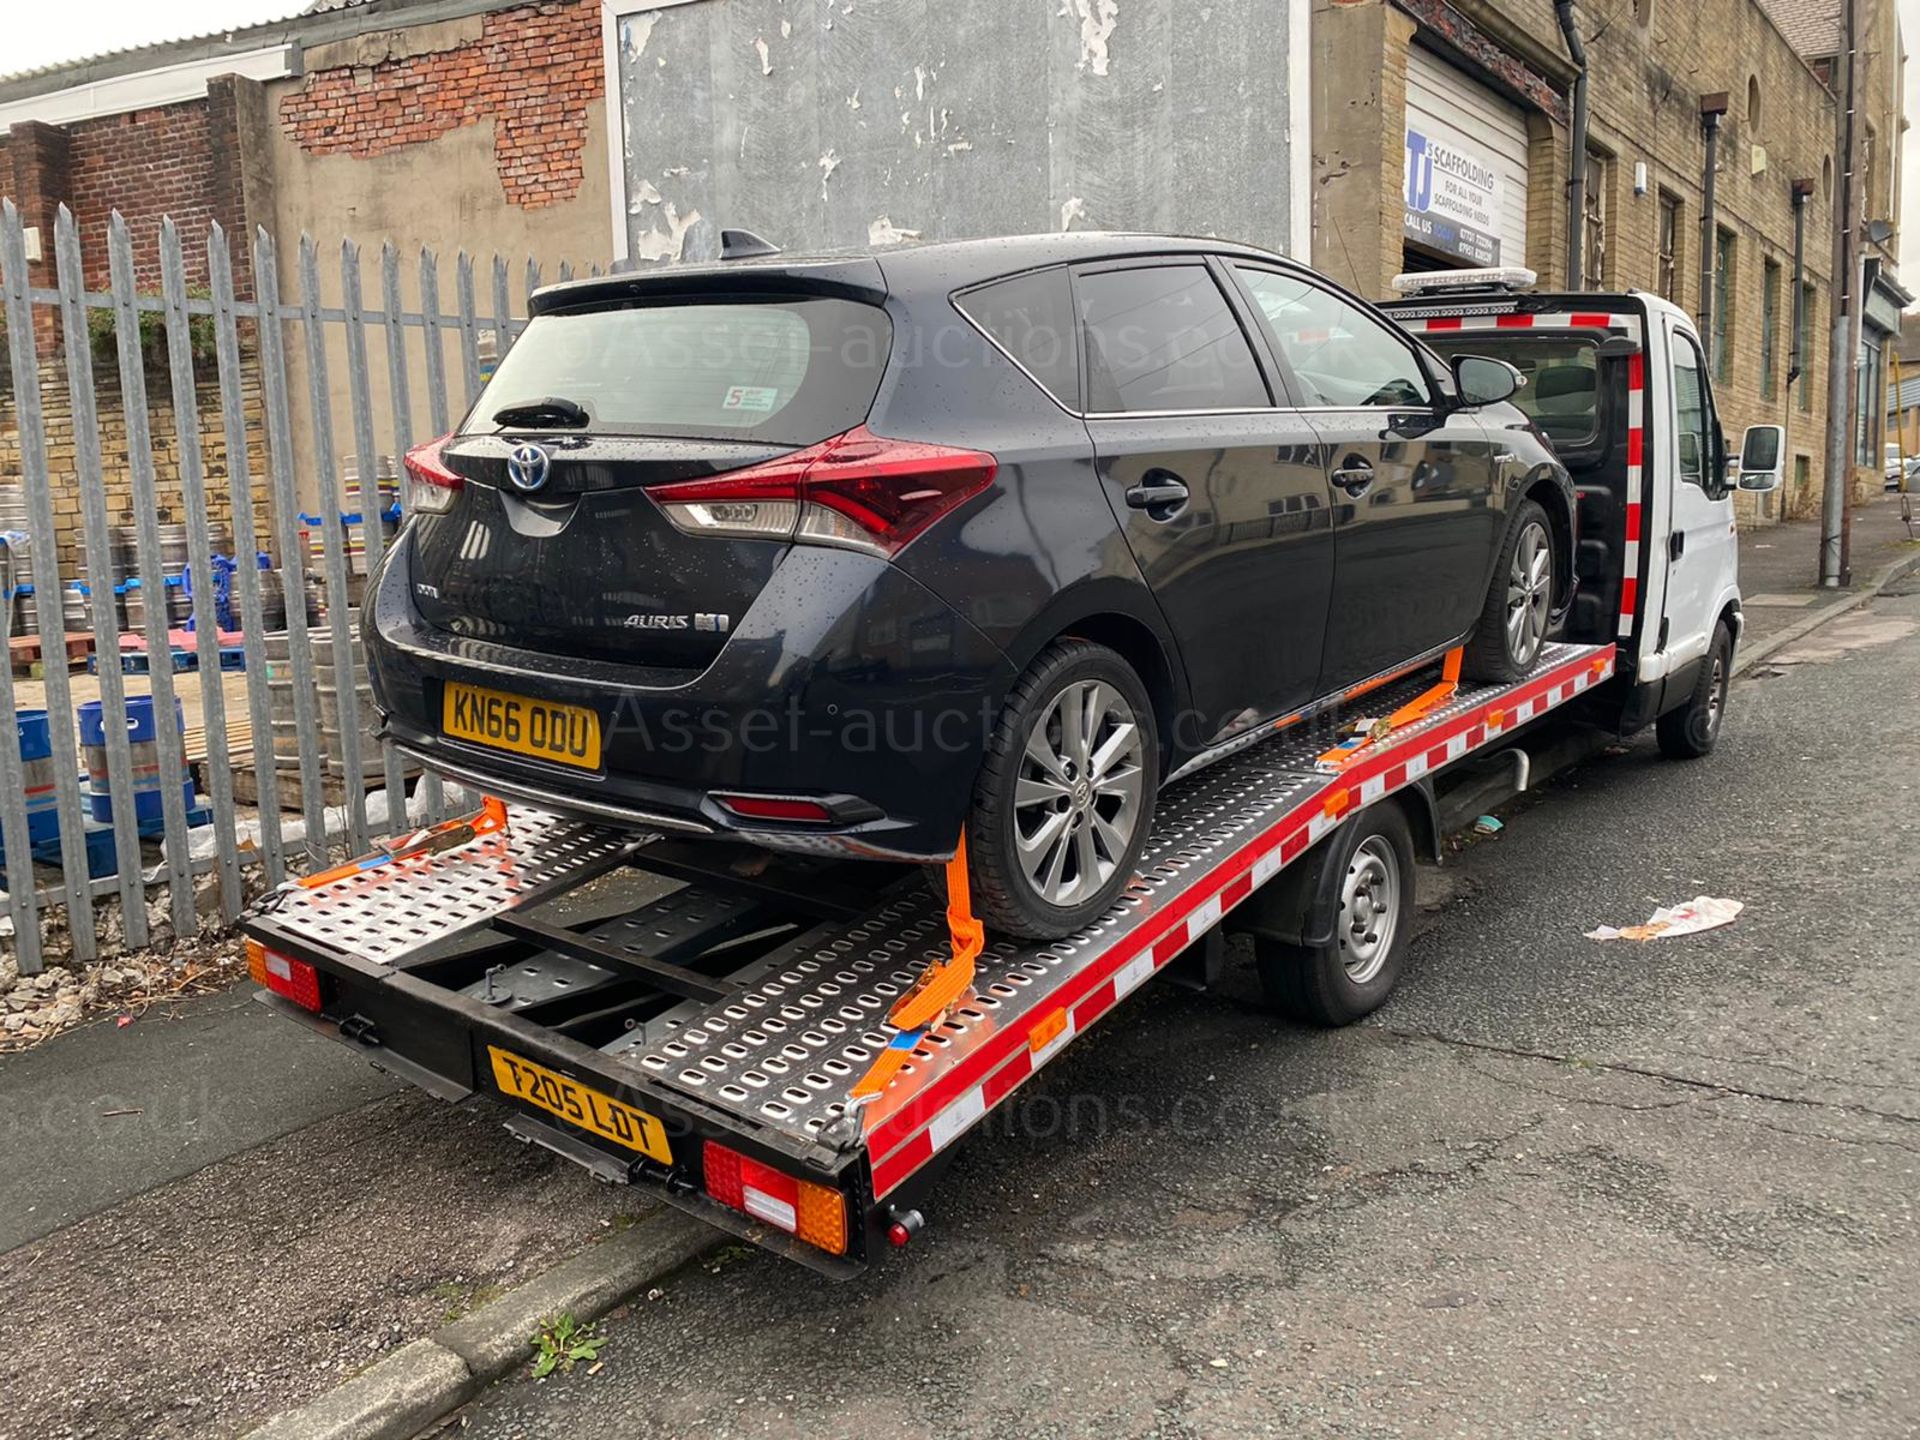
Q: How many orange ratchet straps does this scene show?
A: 3